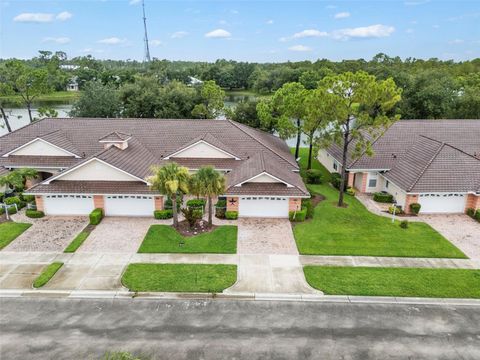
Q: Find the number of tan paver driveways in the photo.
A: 4